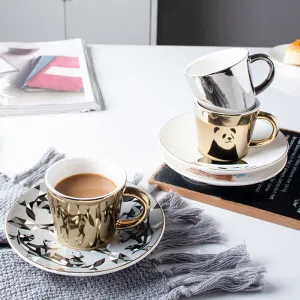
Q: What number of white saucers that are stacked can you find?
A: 2